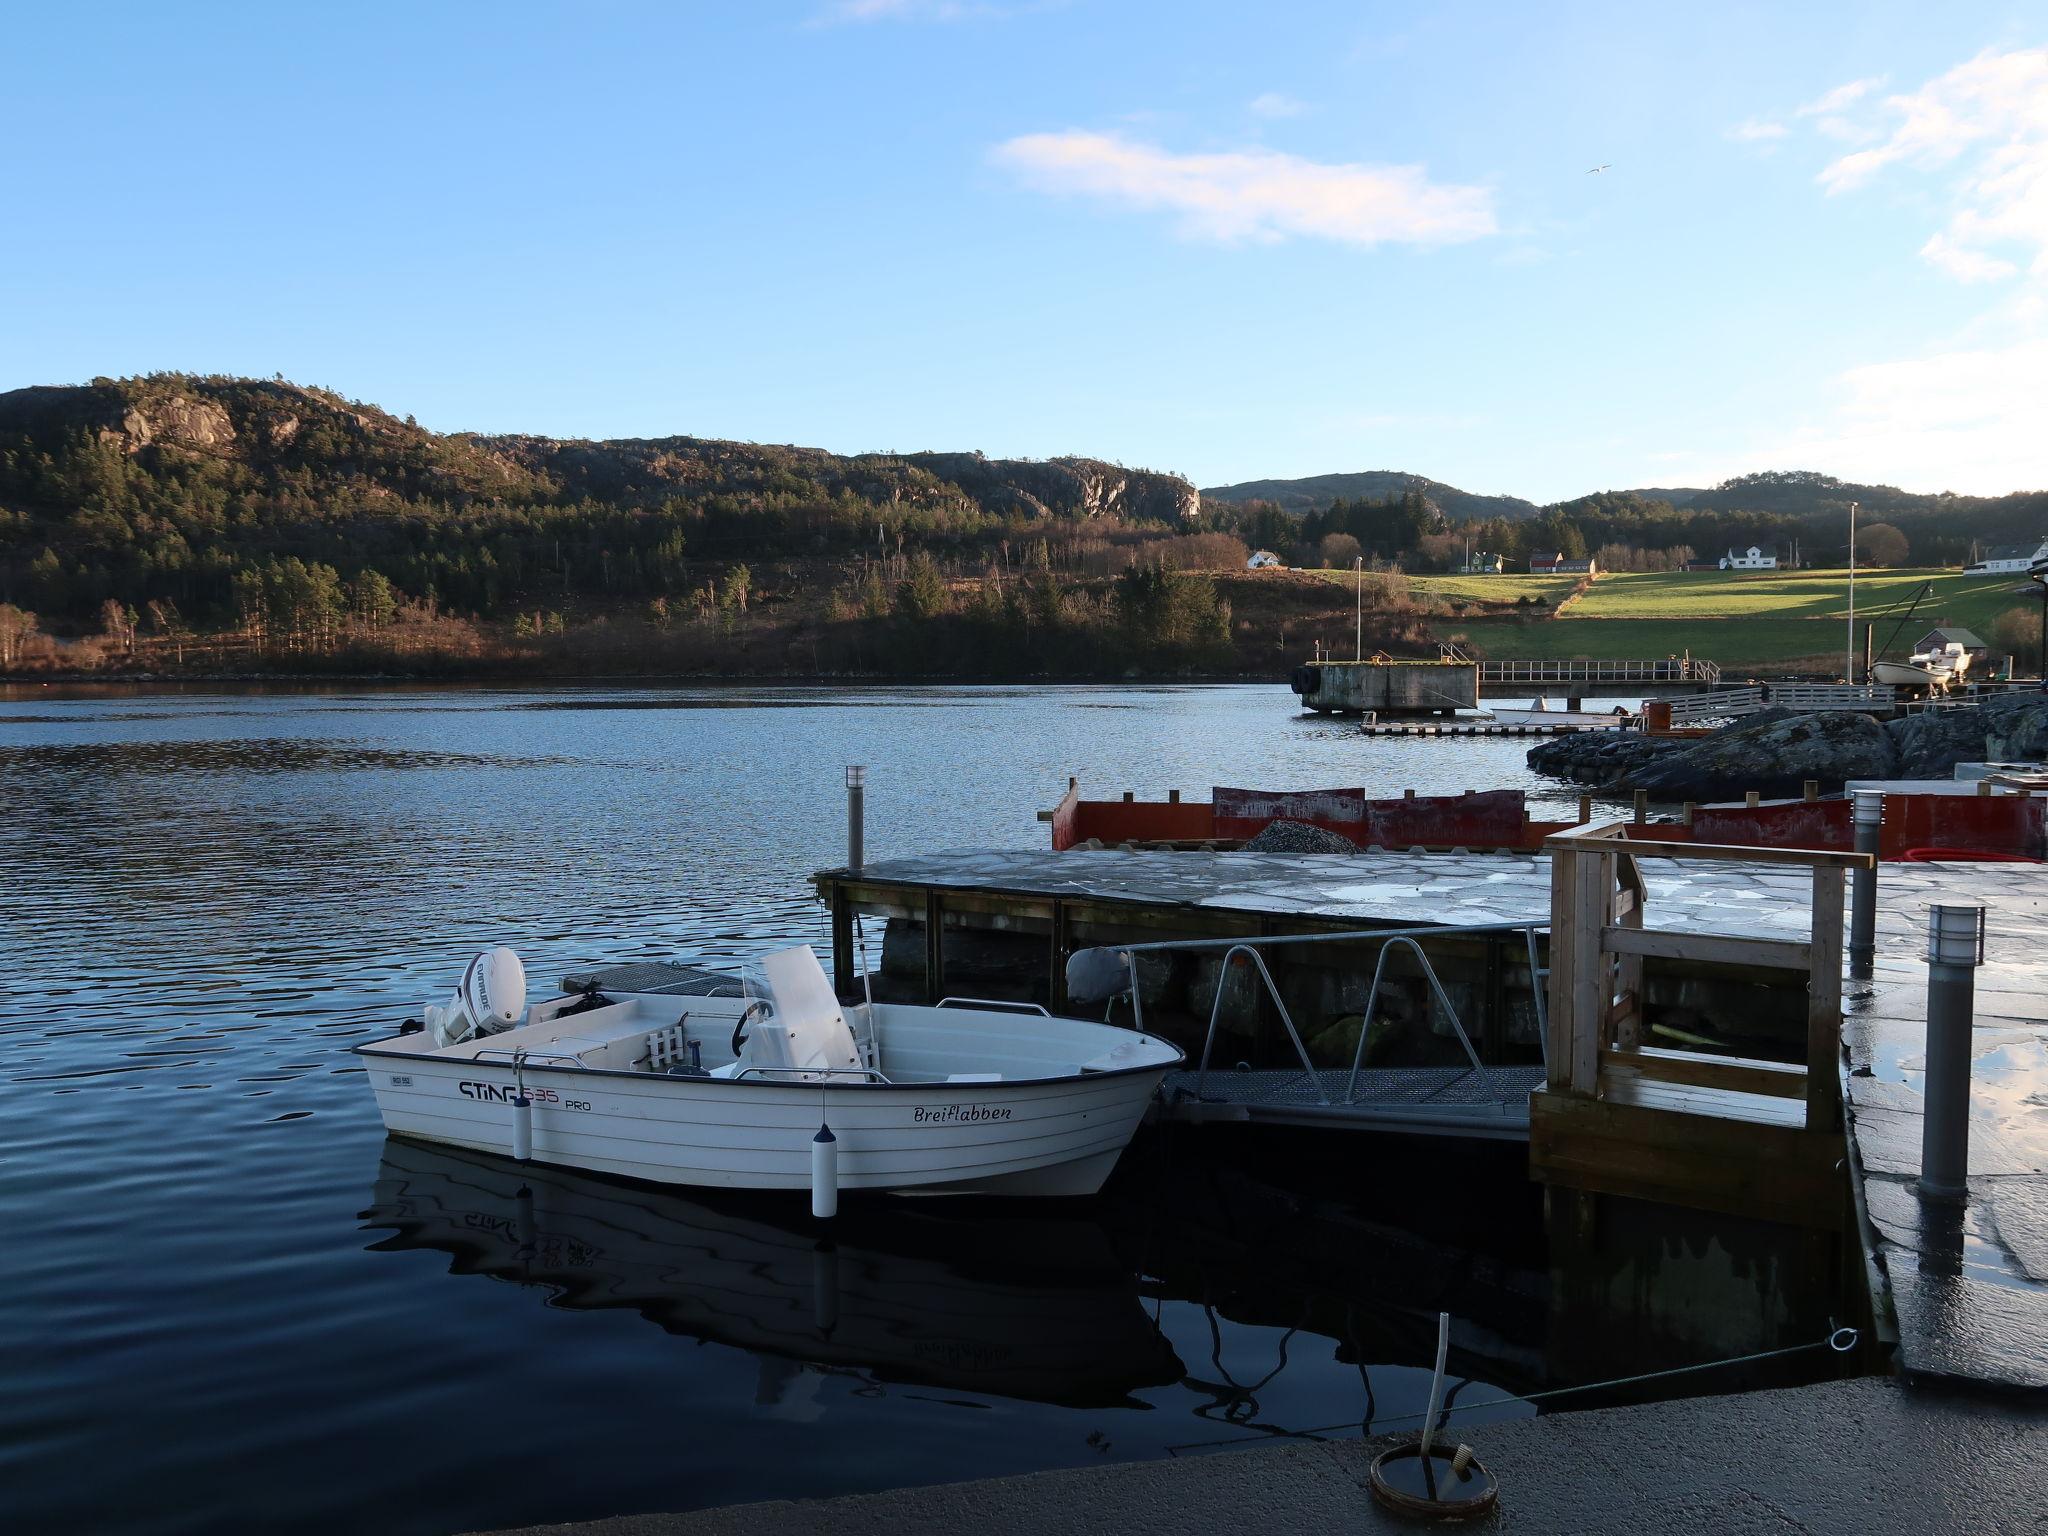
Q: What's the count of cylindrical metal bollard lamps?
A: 3